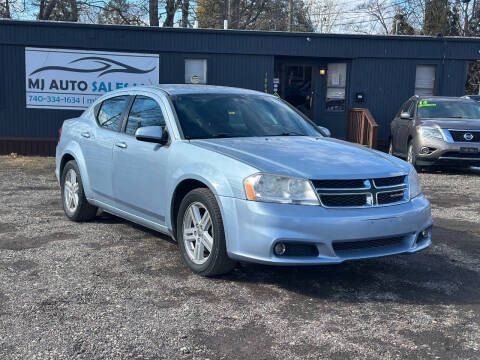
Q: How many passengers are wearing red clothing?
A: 0